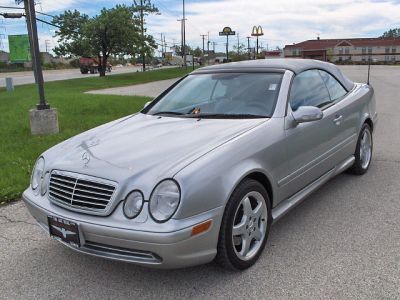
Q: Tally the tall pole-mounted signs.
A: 2